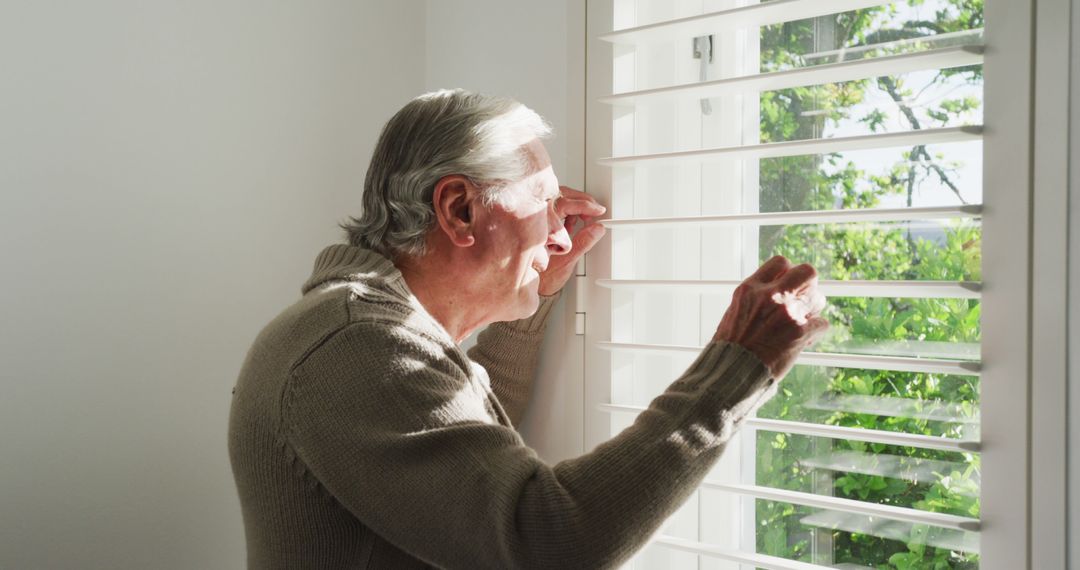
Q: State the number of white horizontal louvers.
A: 9